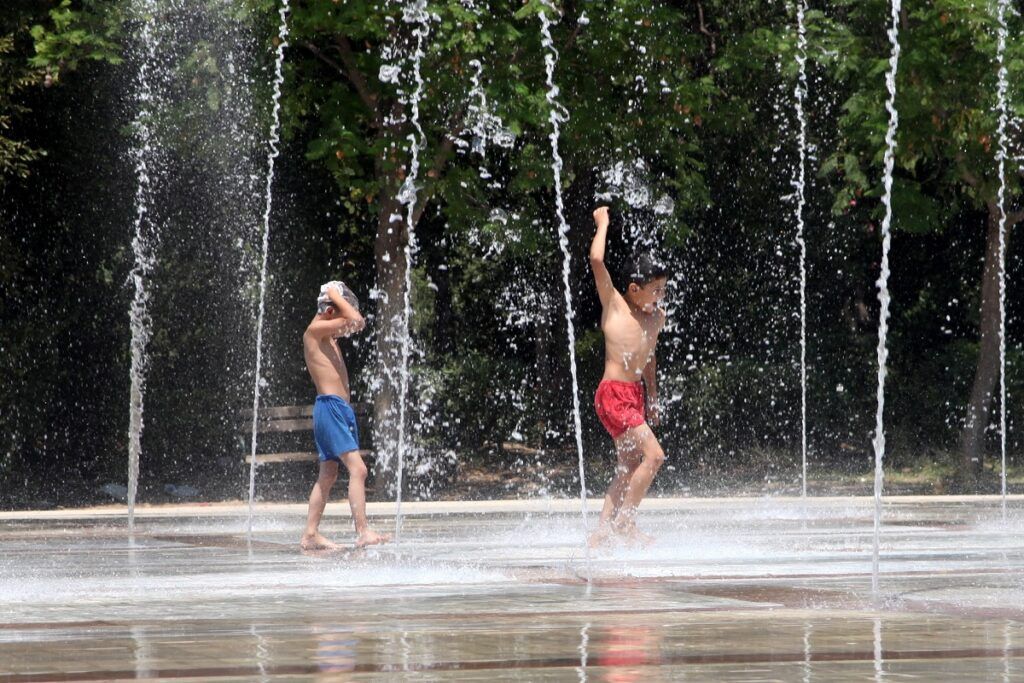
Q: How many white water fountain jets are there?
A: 7